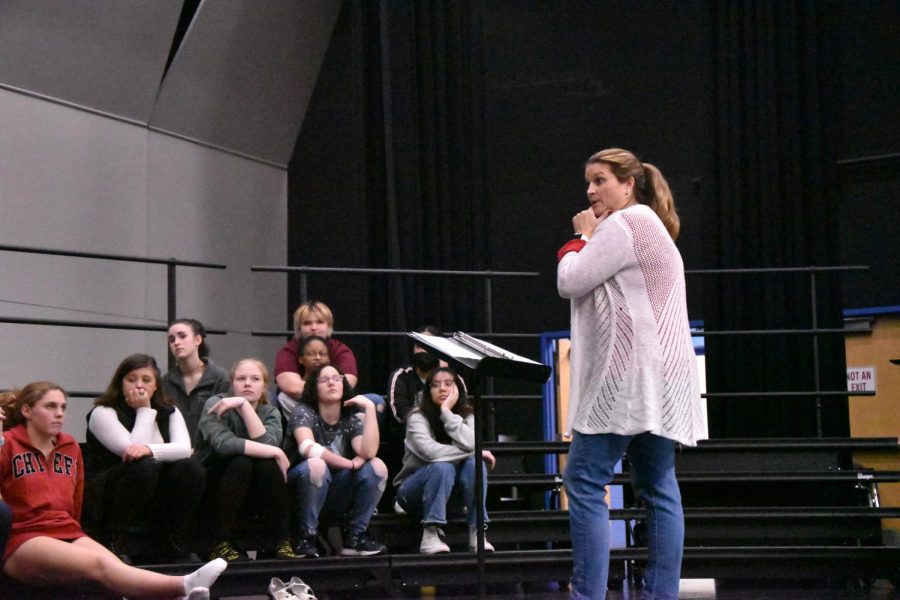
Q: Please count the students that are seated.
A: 9